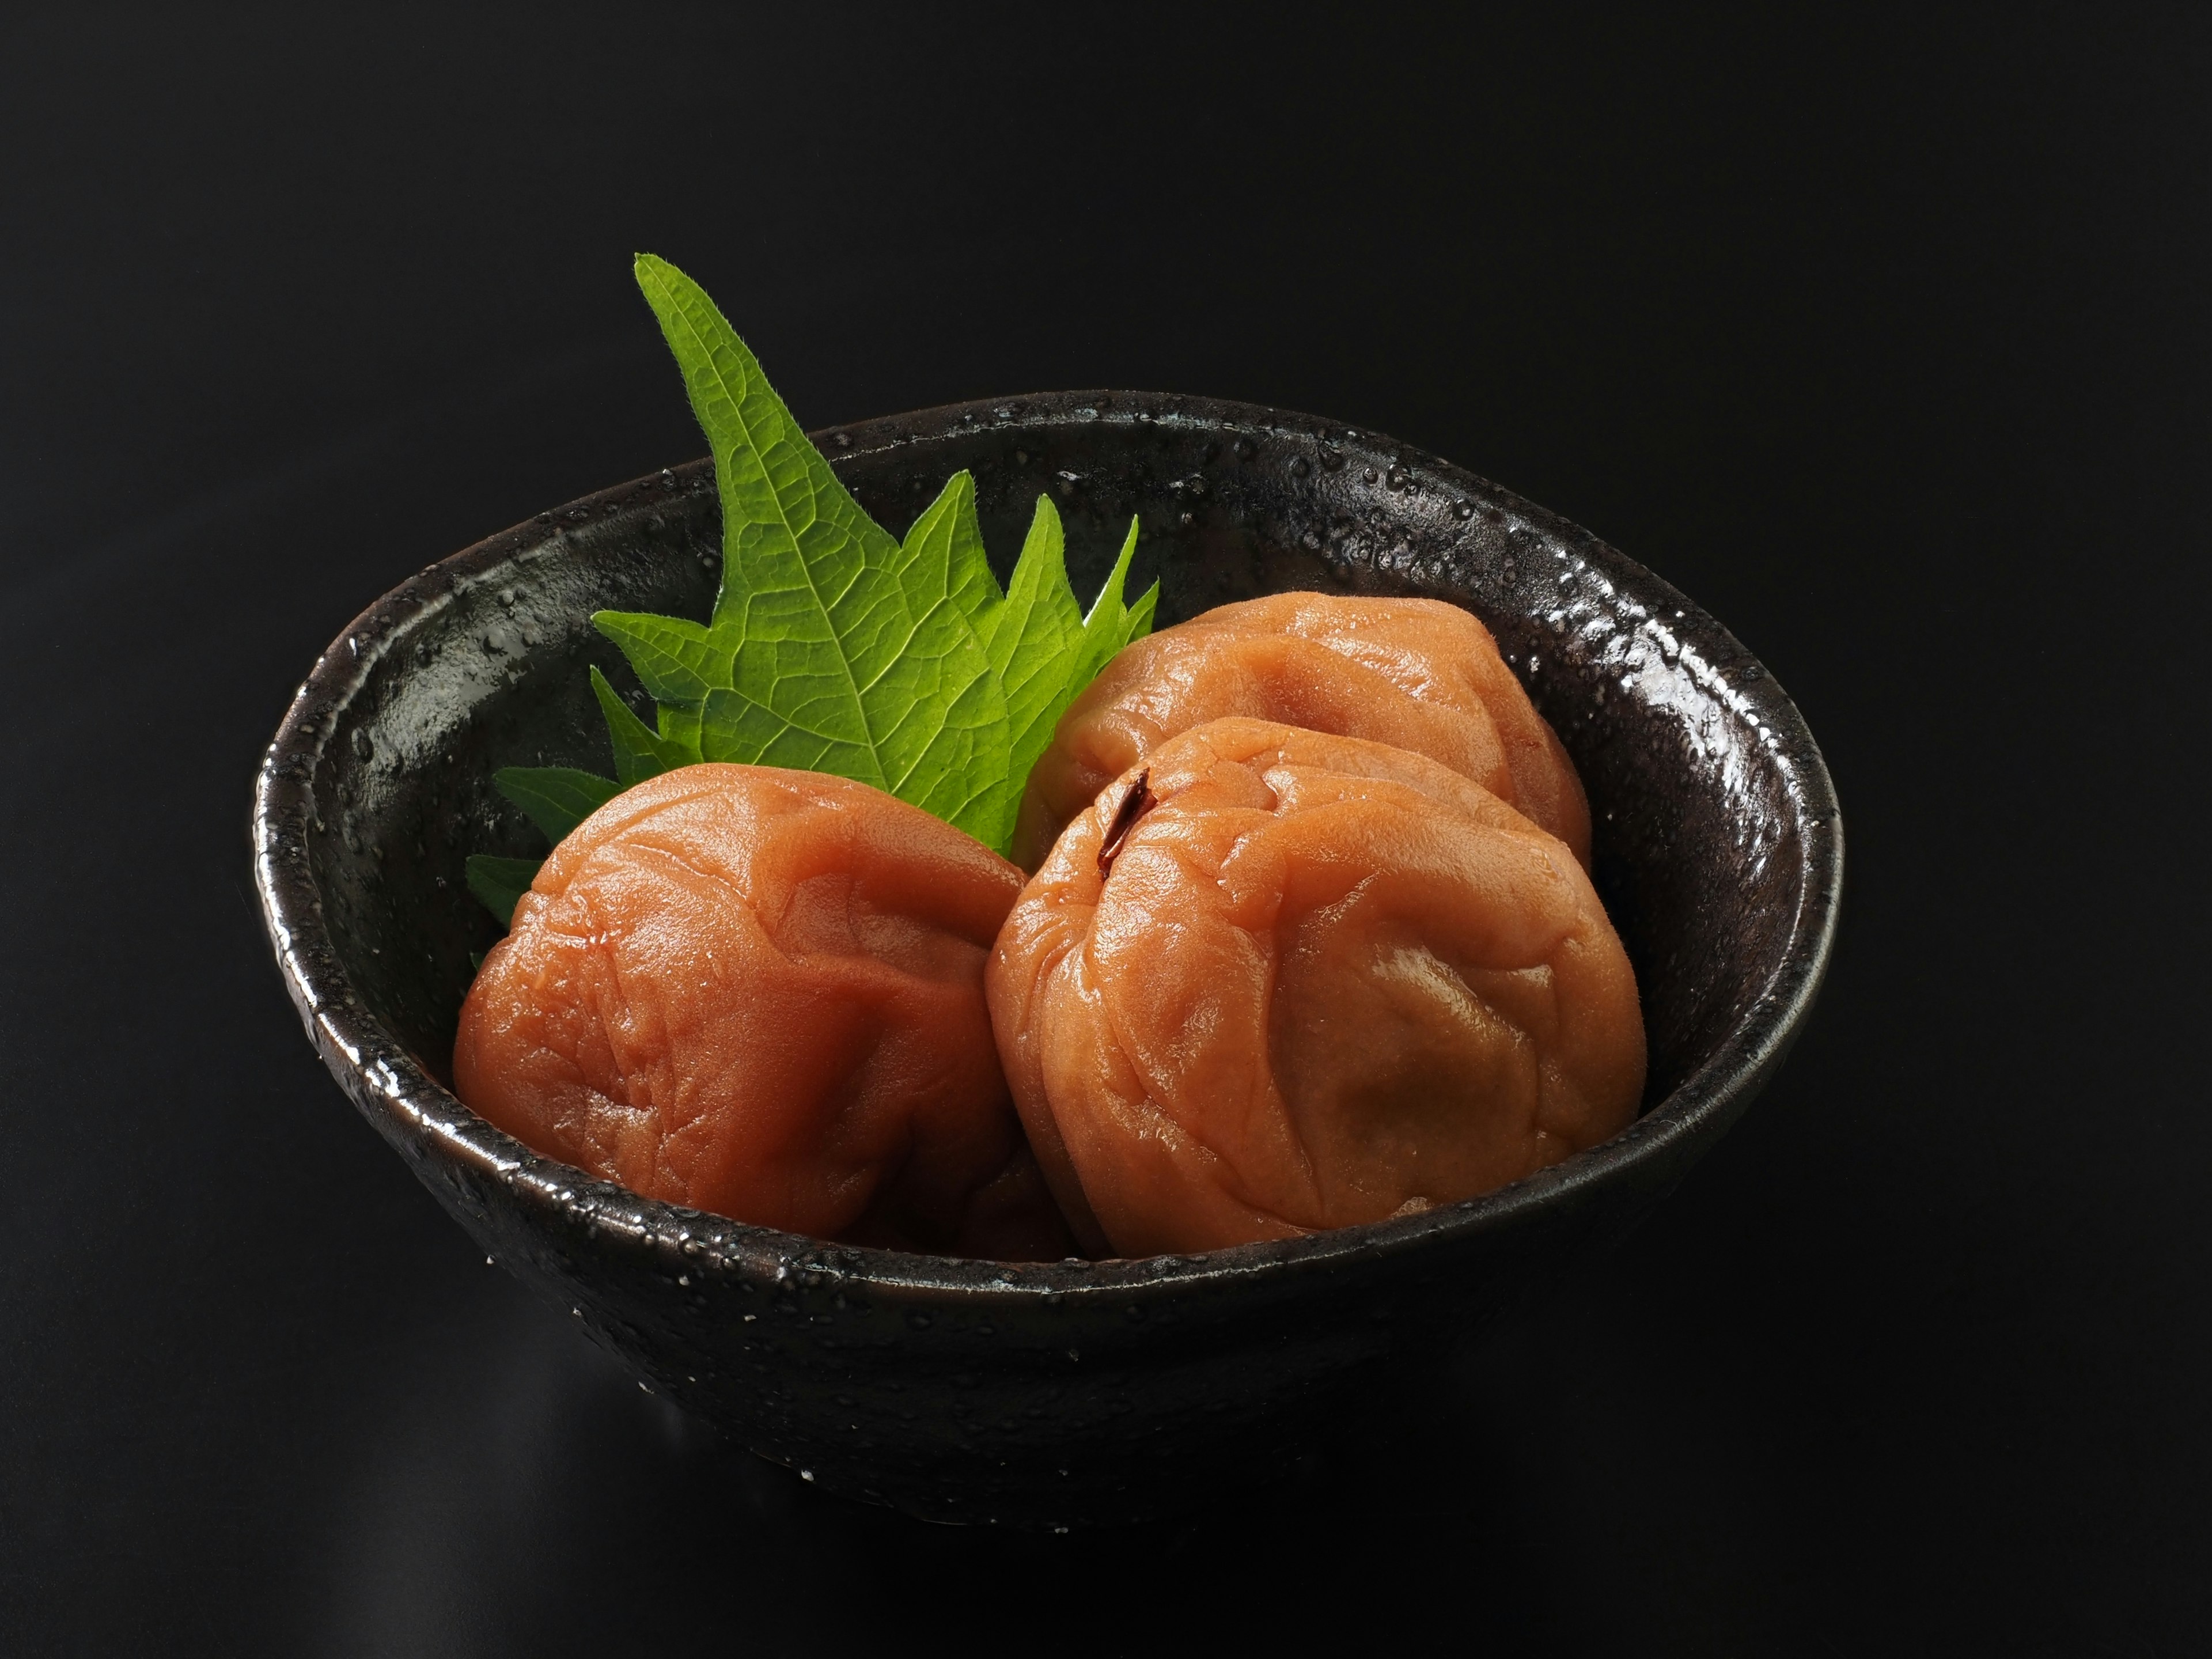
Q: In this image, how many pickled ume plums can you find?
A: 3